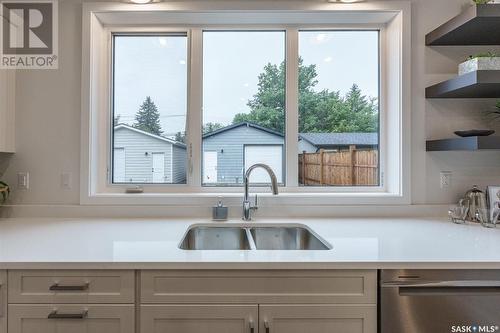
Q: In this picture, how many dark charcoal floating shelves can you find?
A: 3